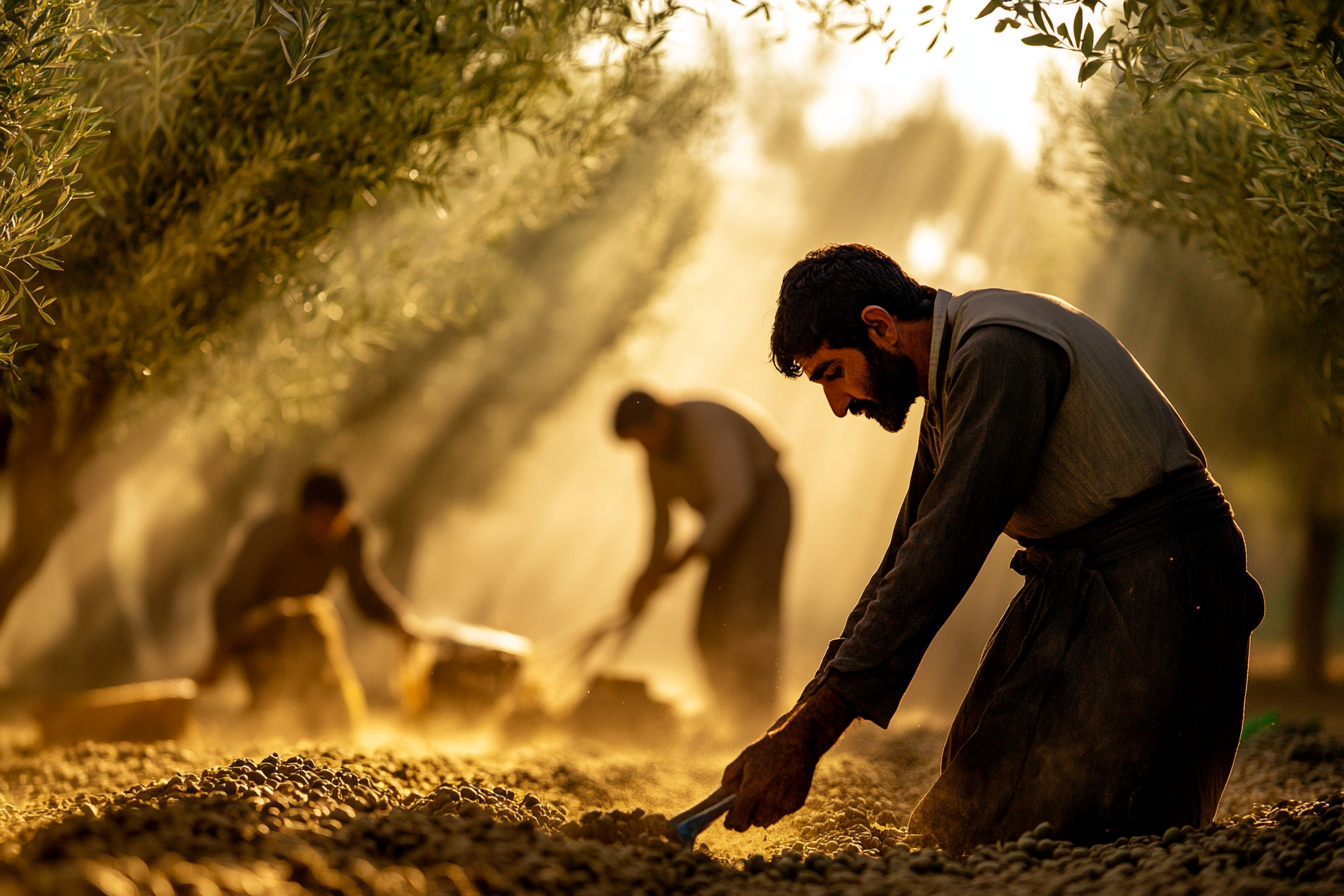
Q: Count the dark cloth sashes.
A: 1